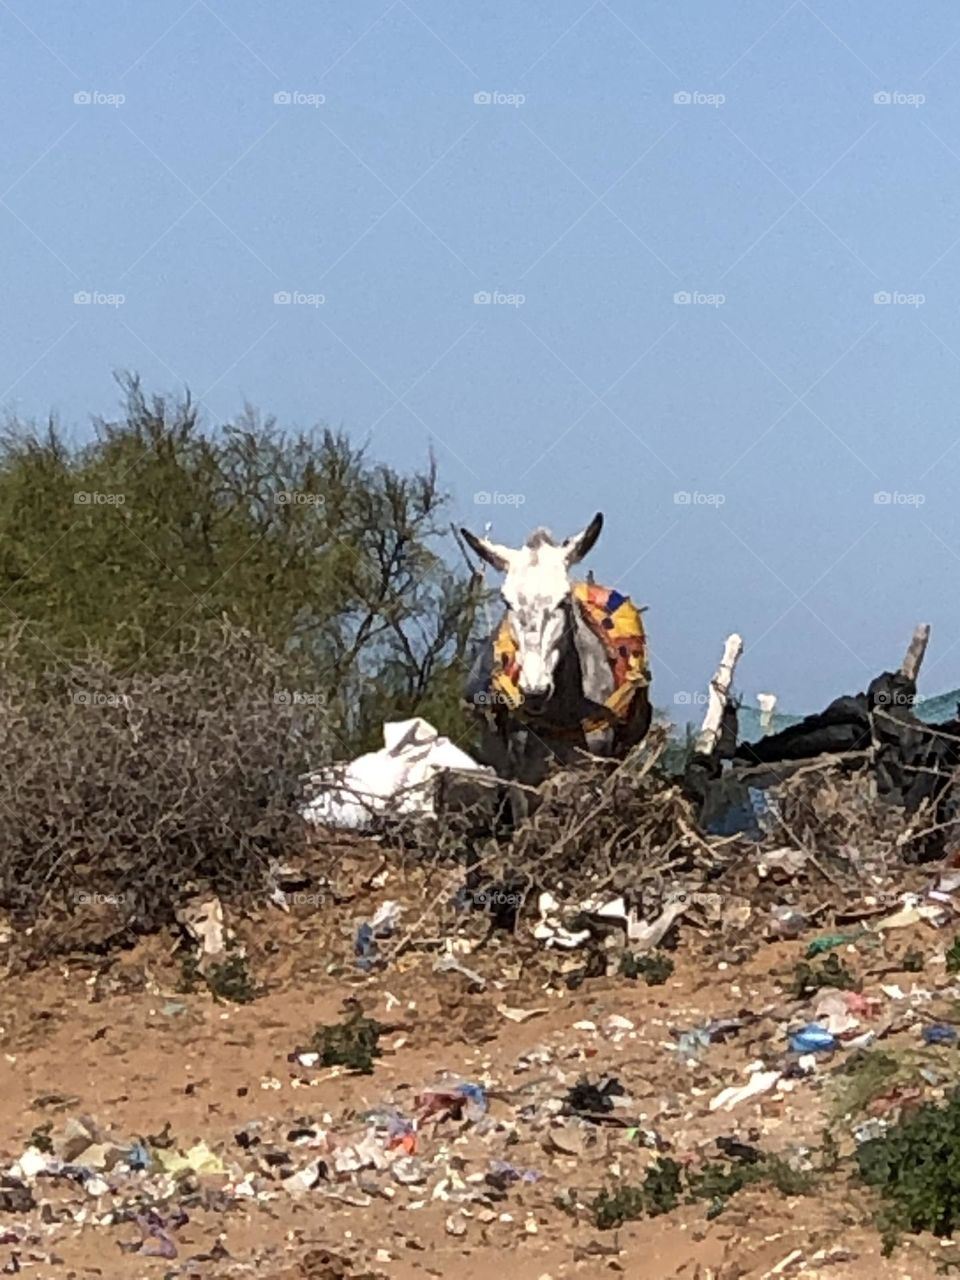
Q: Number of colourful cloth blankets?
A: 1